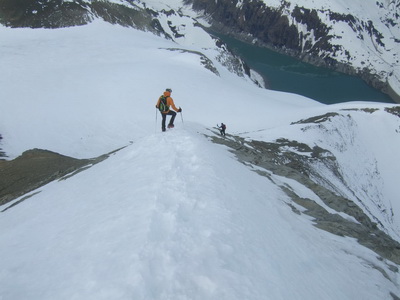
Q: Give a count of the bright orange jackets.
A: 1